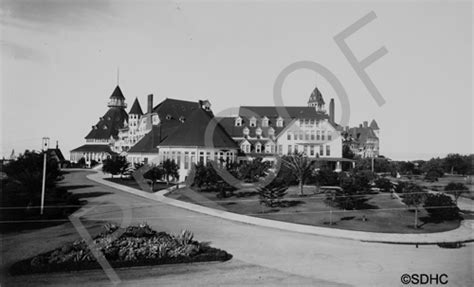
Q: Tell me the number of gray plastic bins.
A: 0